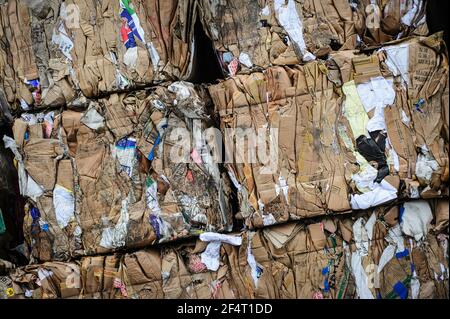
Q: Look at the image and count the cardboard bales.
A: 6